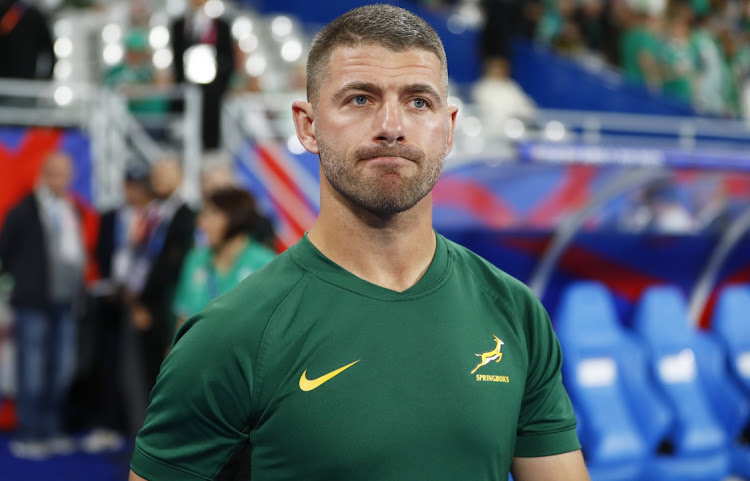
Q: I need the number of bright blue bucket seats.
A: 3